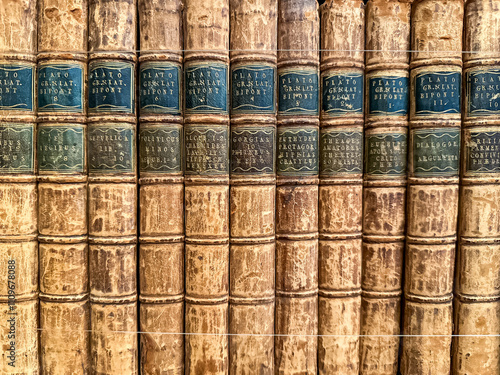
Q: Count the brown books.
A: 11